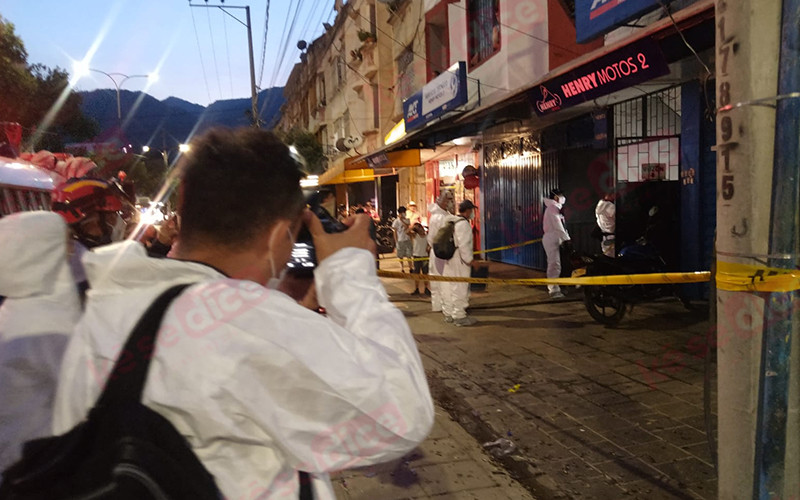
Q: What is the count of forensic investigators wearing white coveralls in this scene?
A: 6